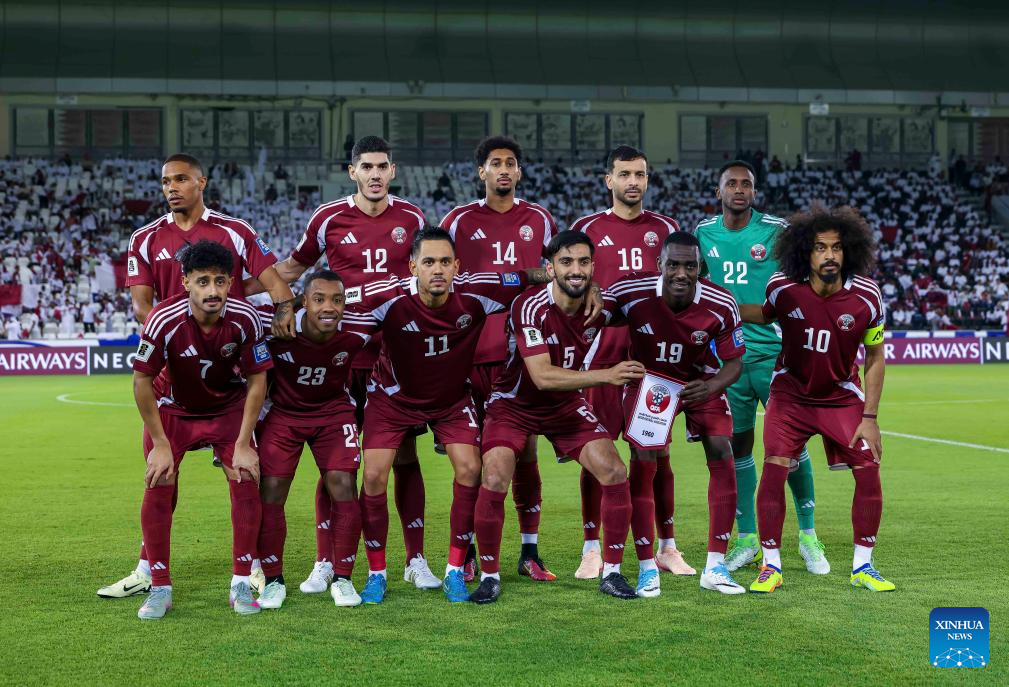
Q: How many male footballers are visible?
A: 11